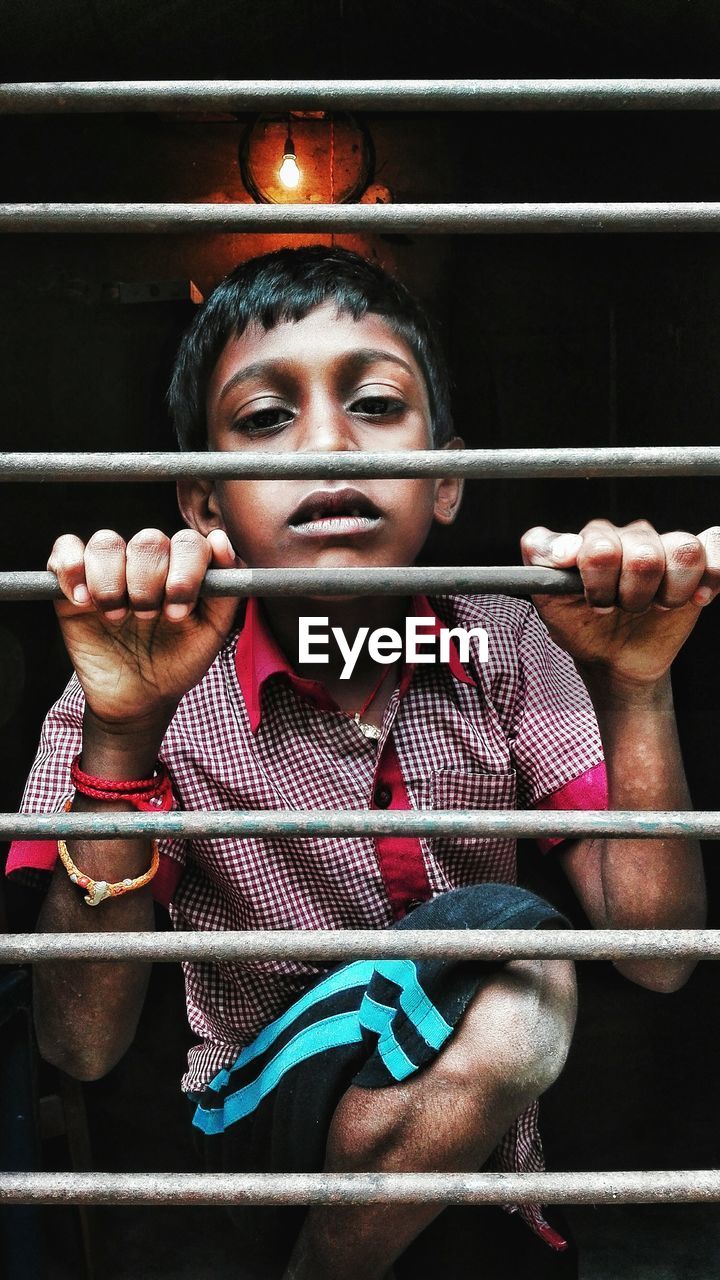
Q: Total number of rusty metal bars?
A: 7